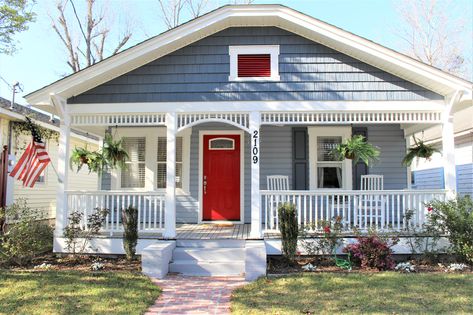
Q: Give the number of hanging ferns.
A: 4